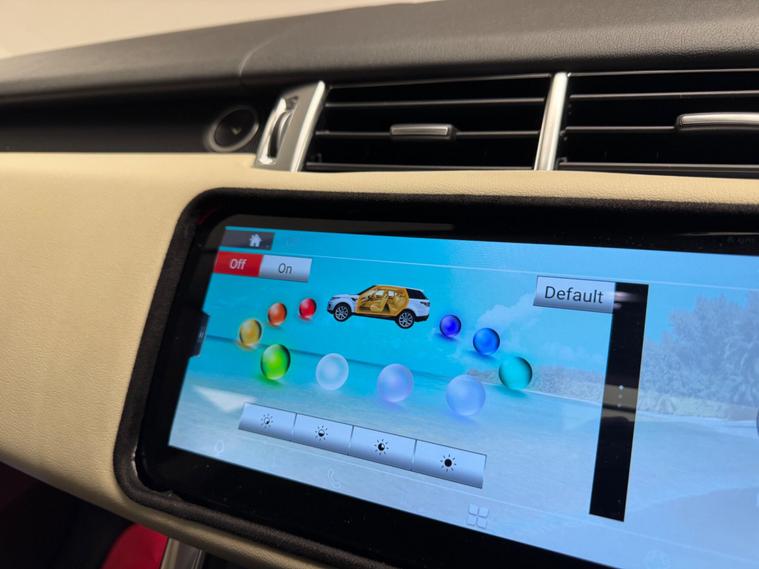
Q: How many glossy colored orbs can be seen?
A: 10